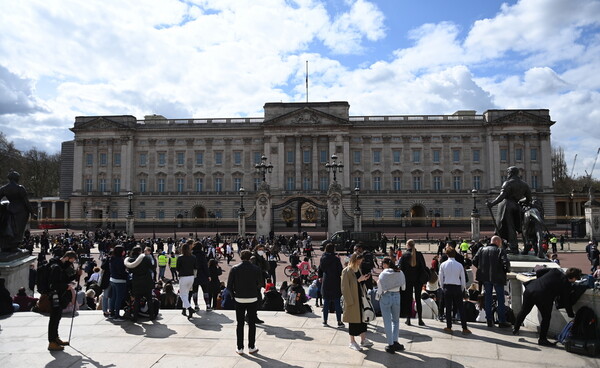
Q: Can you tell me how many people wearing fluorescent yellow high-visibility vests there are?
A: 4